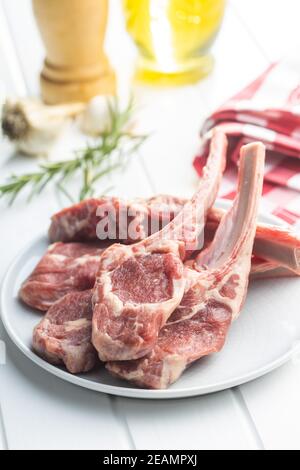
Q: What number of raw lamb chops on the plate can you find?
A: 5